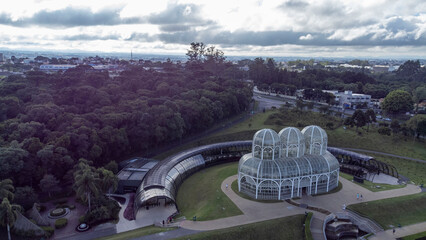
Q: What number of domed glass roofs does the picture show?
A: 3